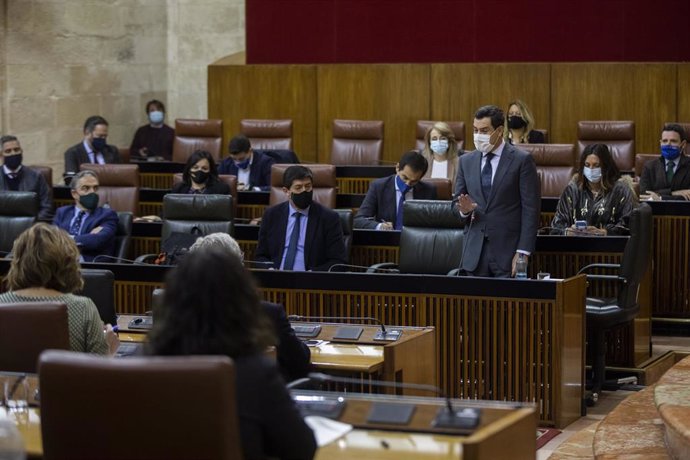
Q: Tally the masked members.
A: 13